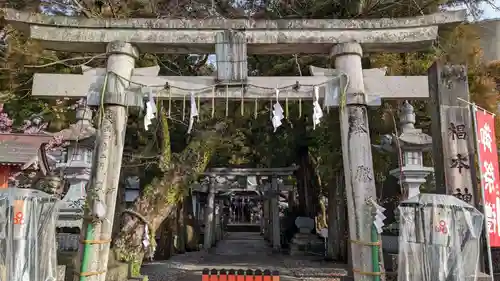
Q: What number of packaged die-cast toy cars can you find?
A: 0